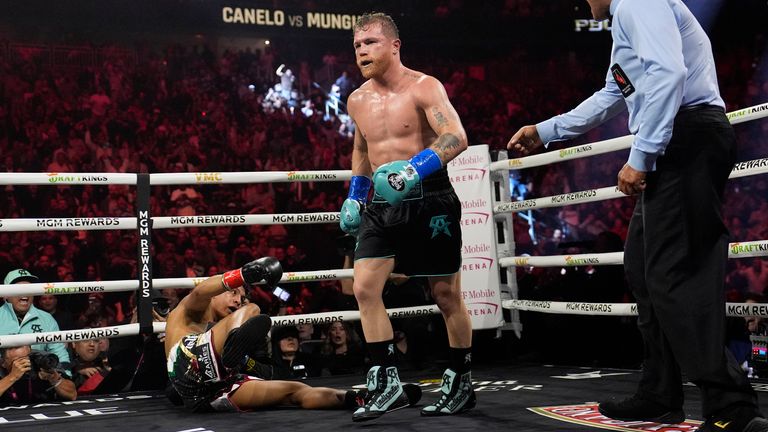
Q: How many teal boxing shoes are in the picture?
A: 2